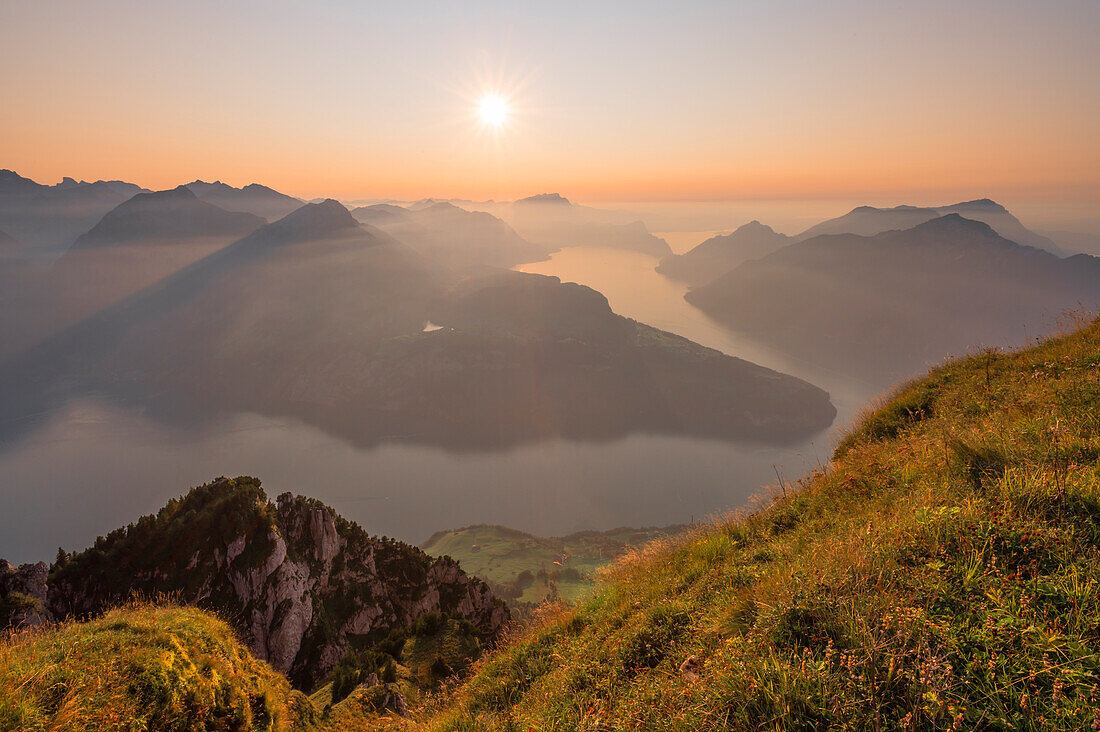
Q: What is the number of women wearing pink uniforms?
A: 0